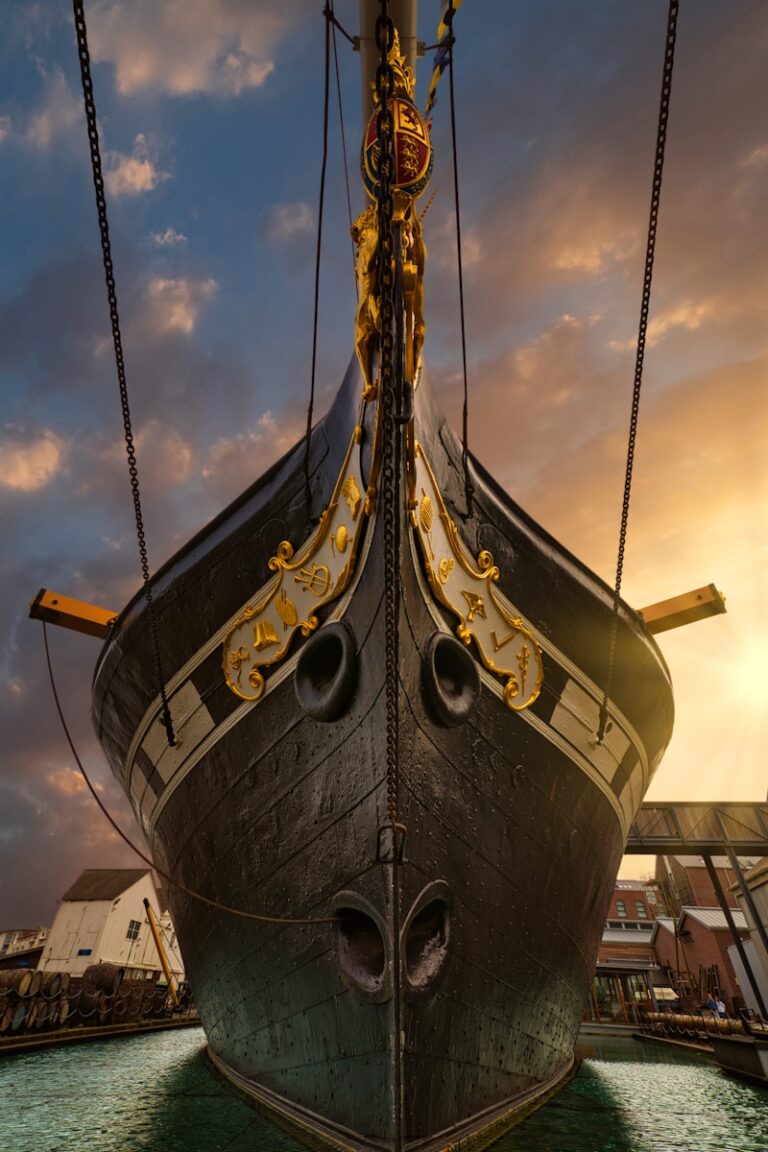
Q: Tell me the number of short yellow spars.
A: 2